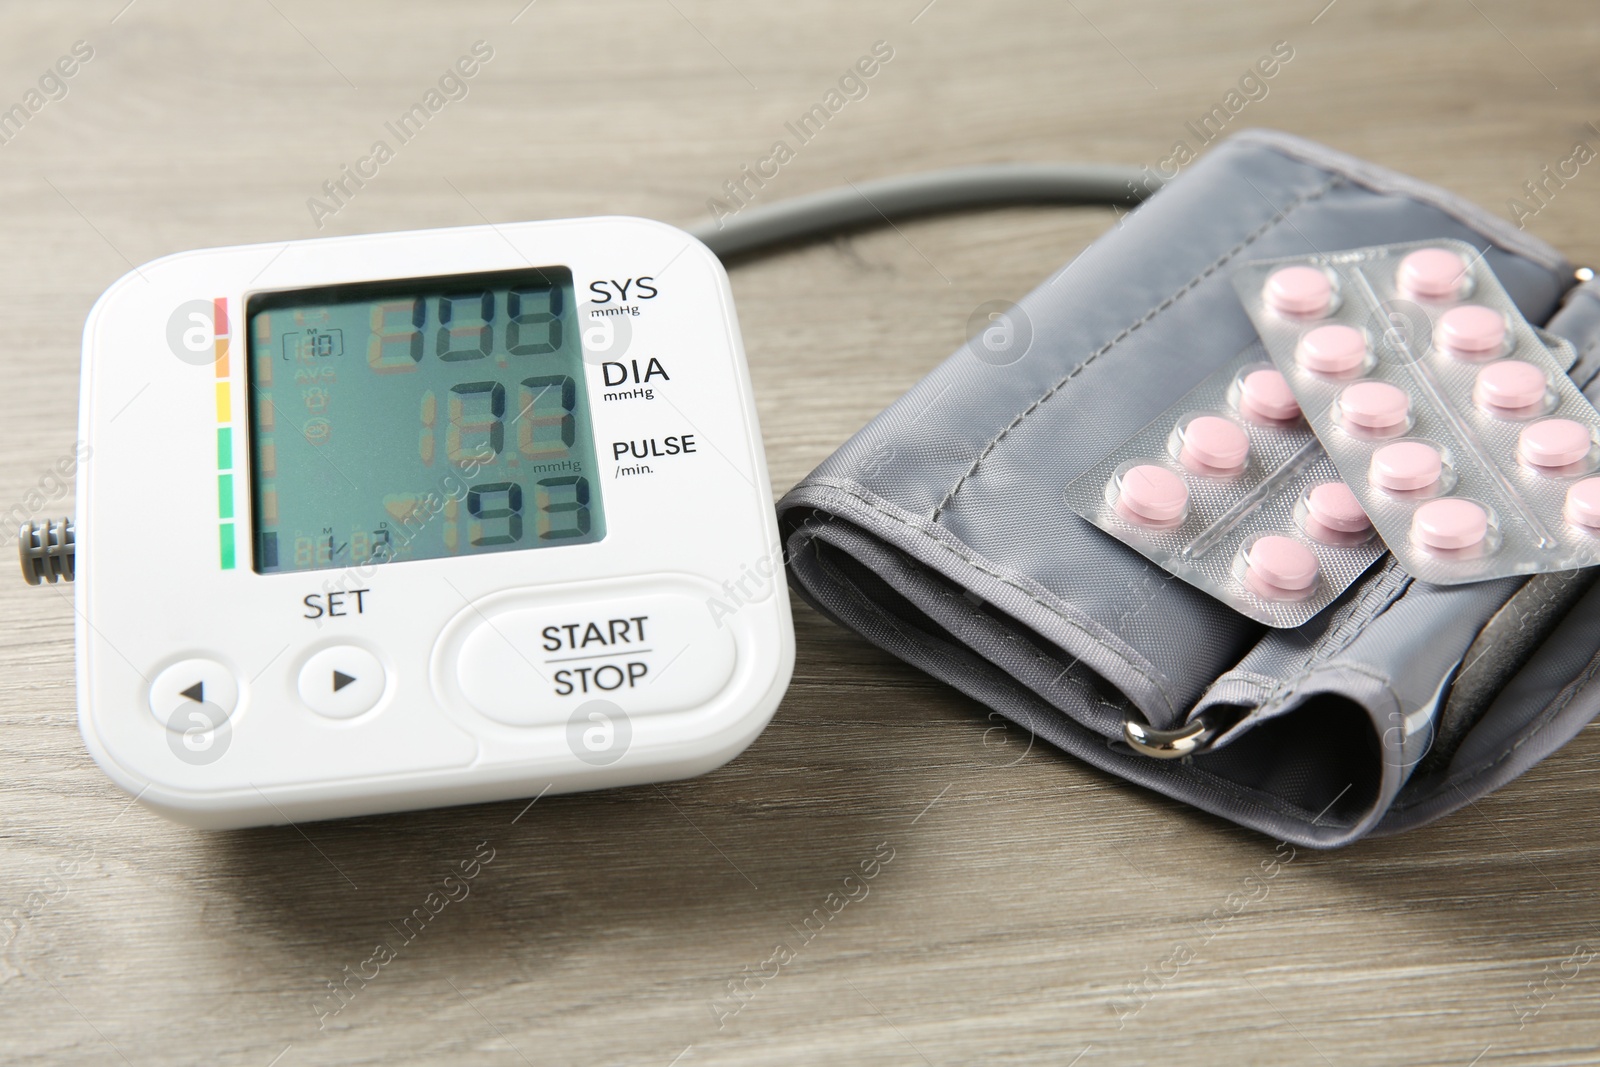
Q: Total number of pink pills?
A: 15